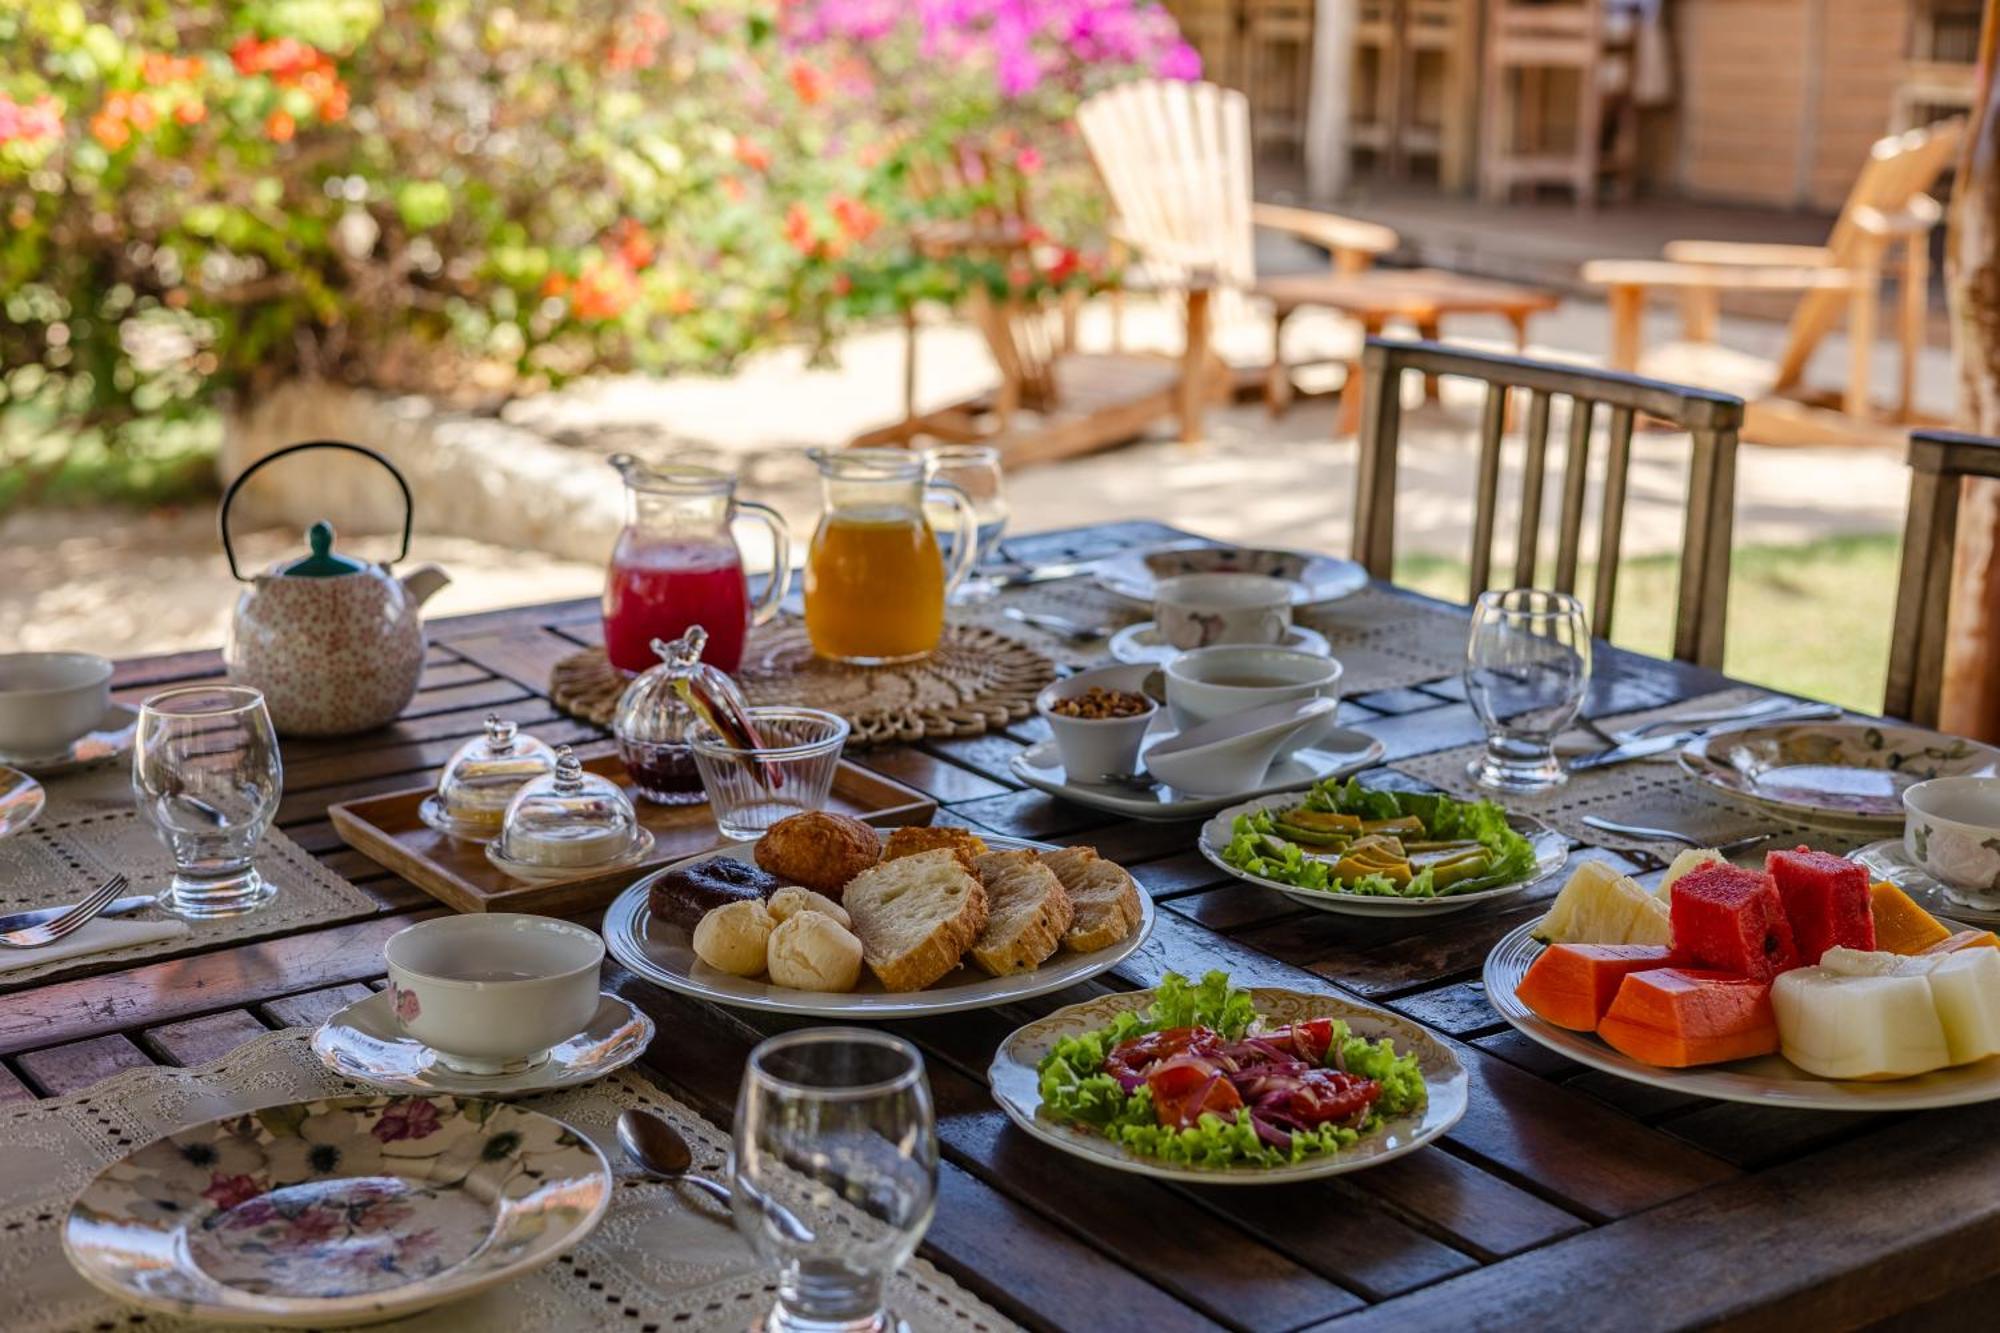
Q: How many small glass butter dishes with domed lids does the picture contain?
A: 2